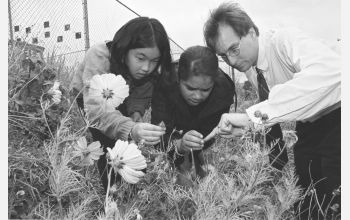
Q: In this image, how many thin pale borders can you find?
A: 2